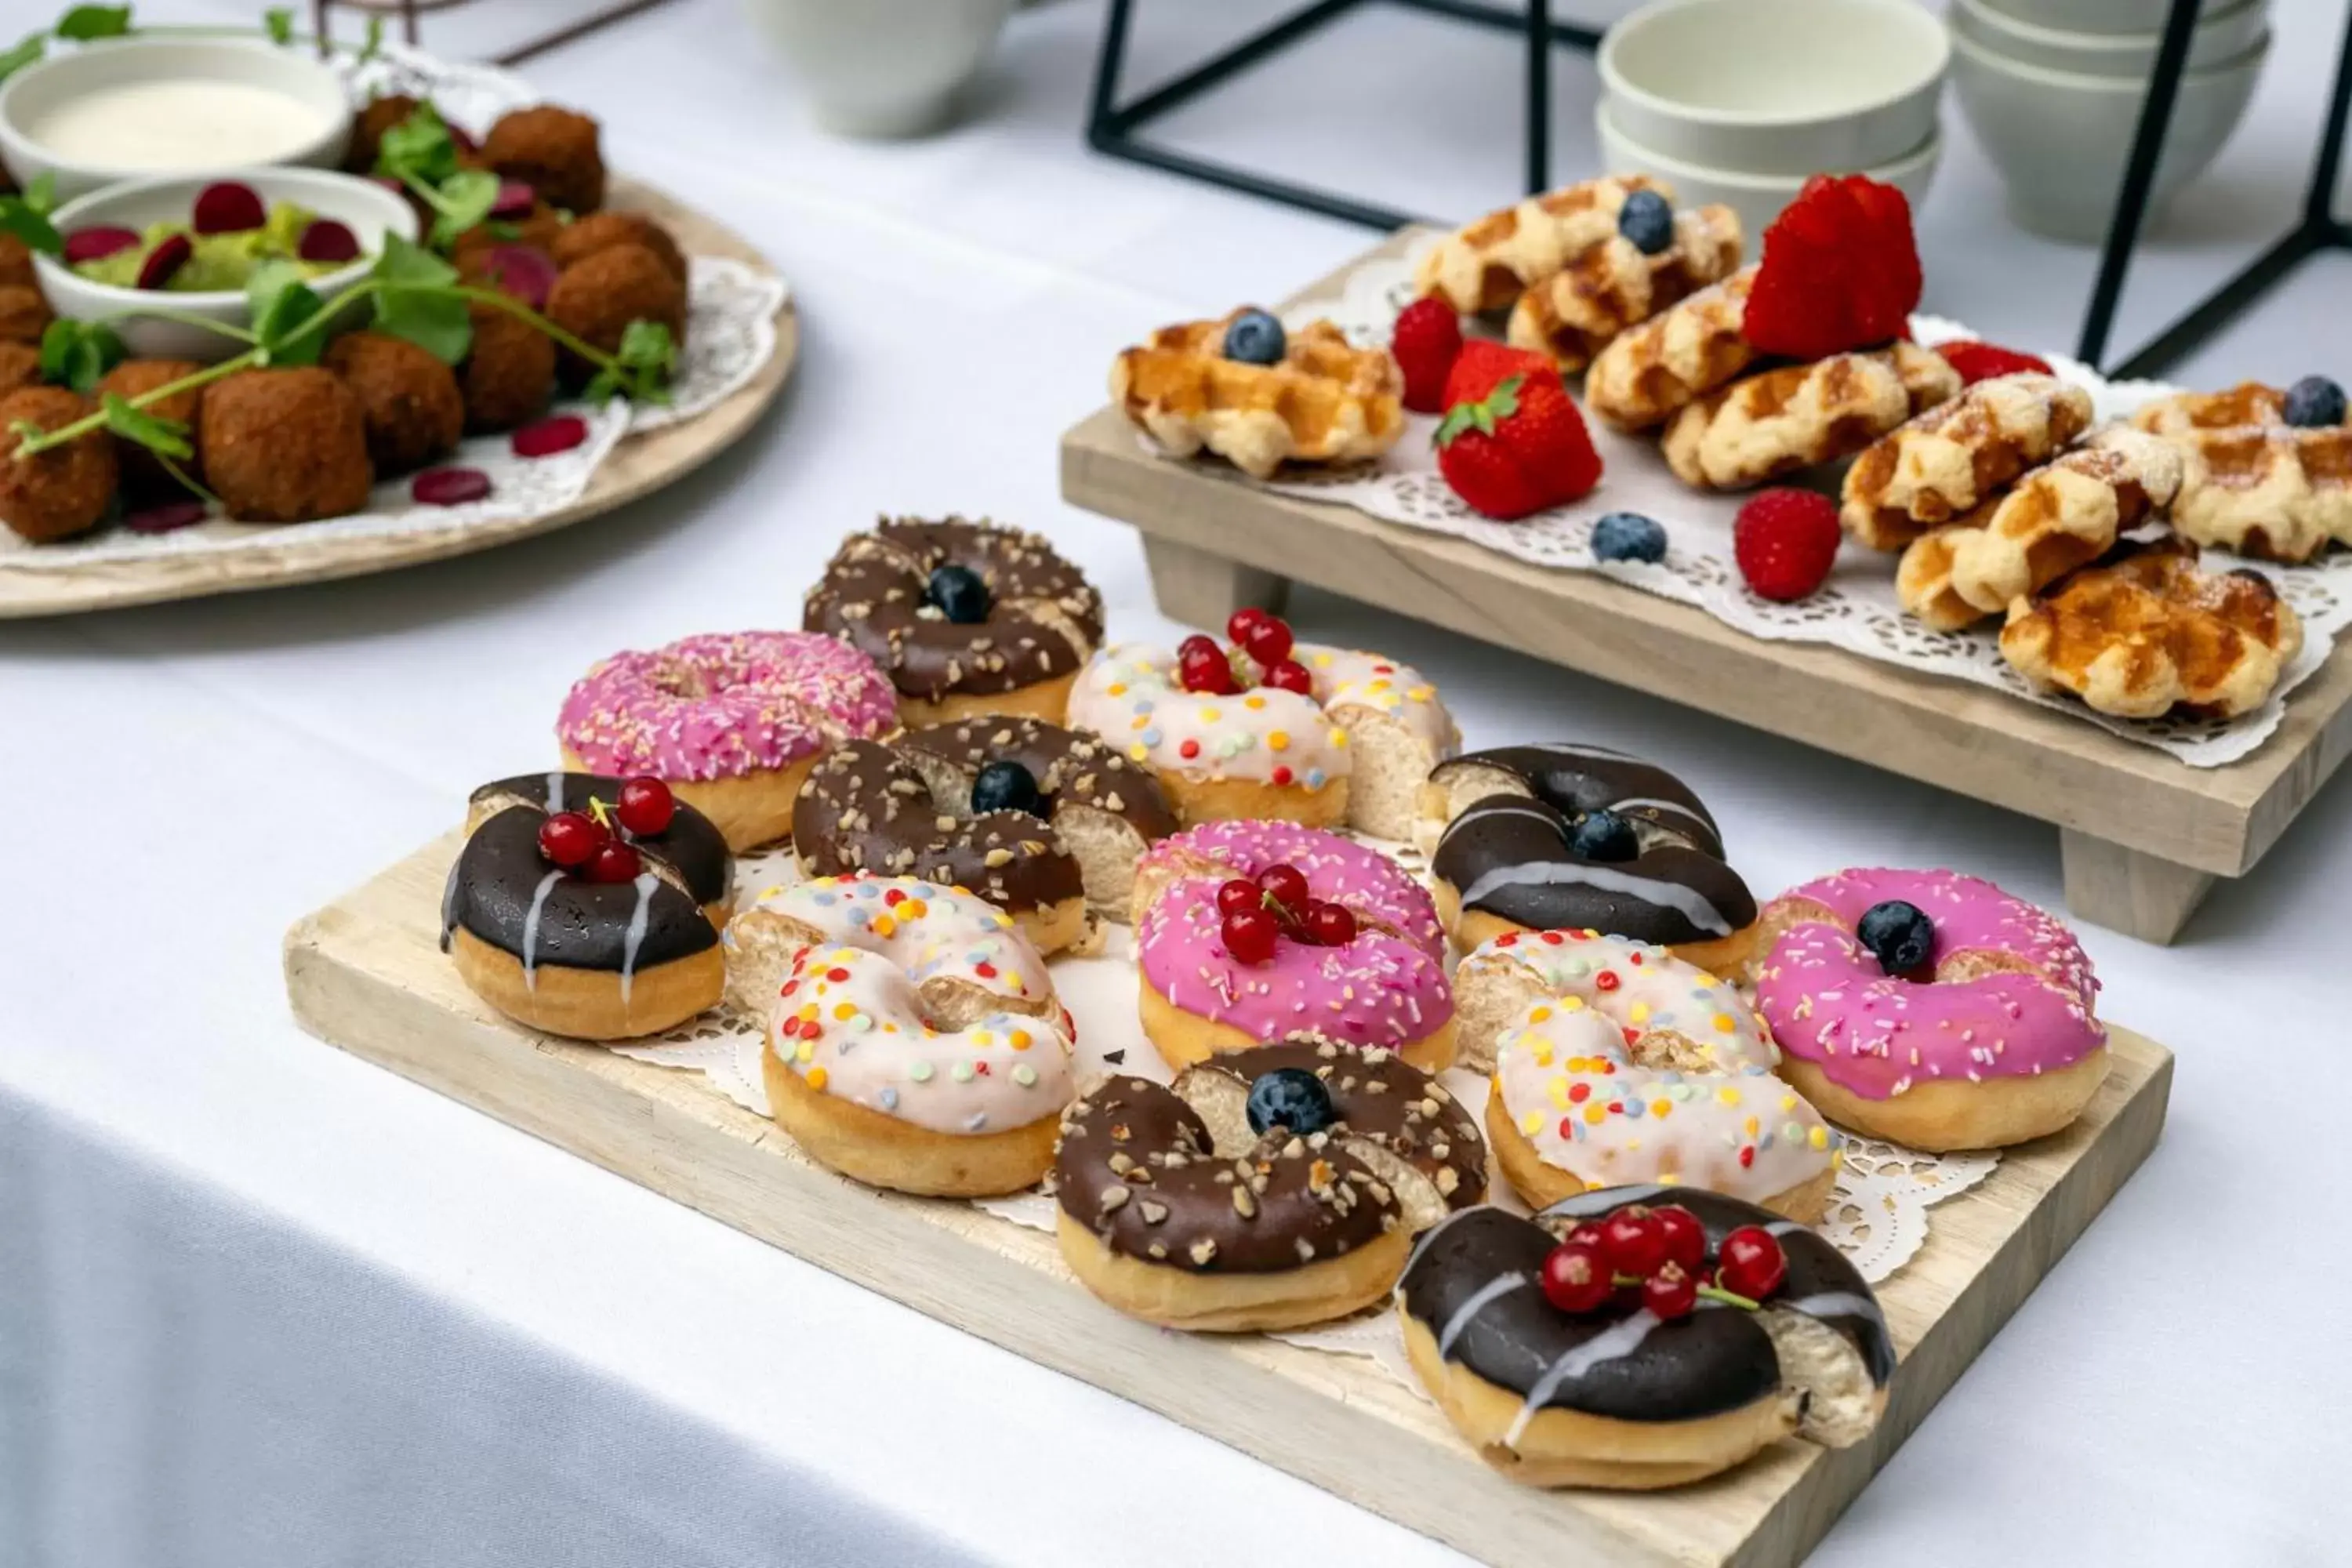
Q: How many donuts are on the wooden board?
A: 12